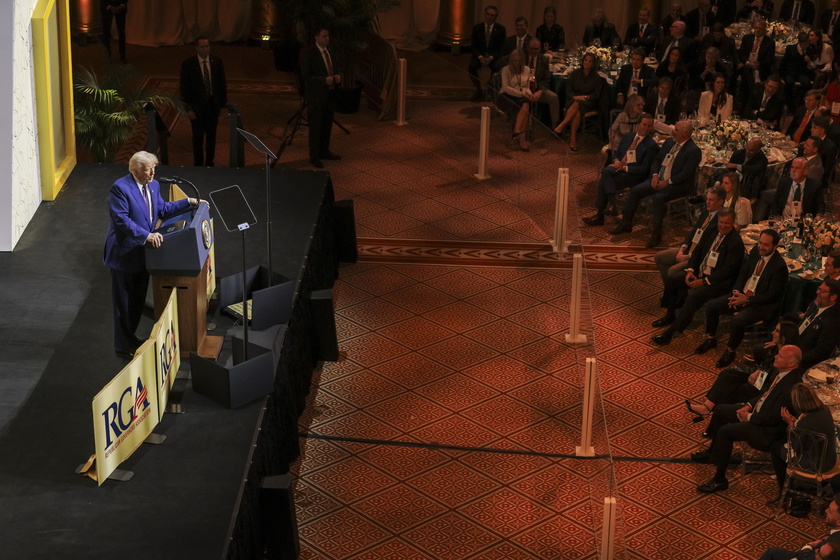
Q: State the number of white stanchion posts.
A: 6